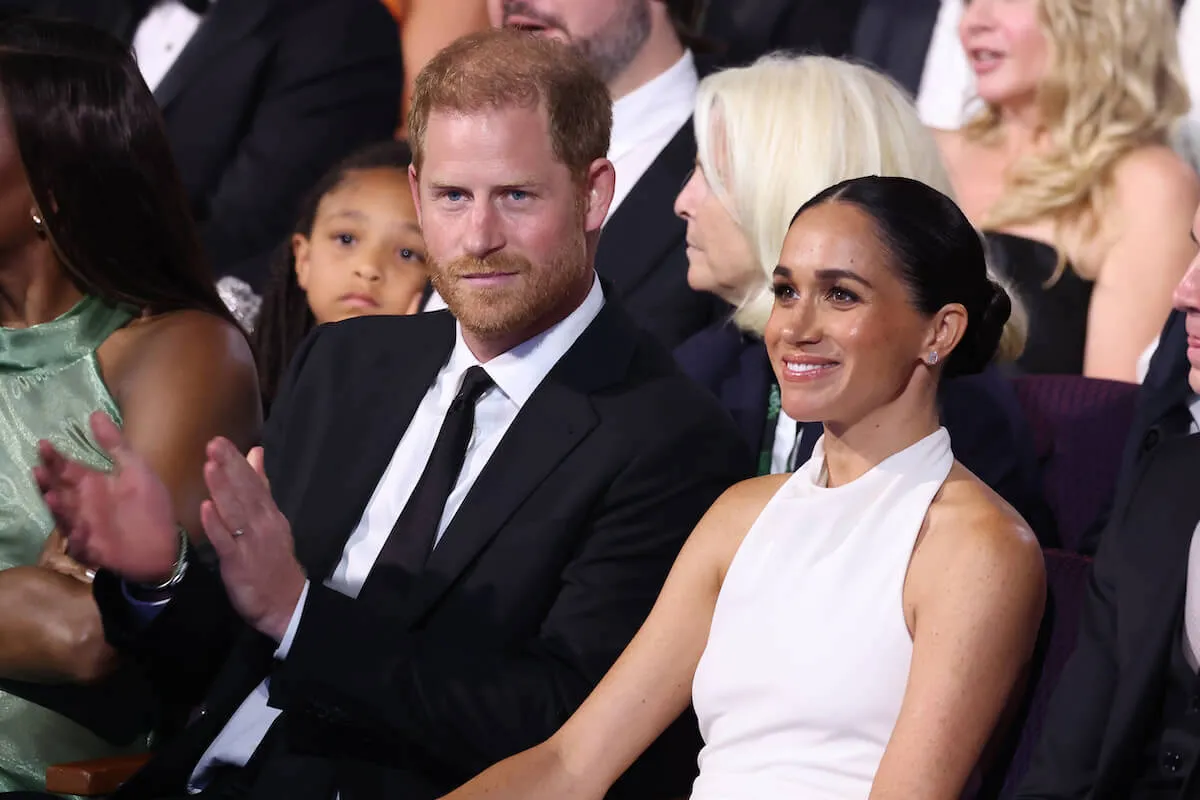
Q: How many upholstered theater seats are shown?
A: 2